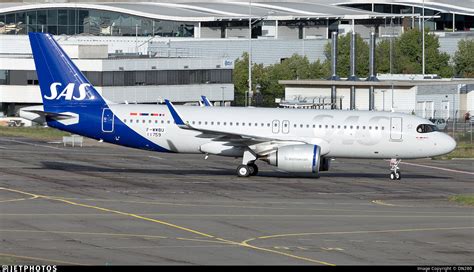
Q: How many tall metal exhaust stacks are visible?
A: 3